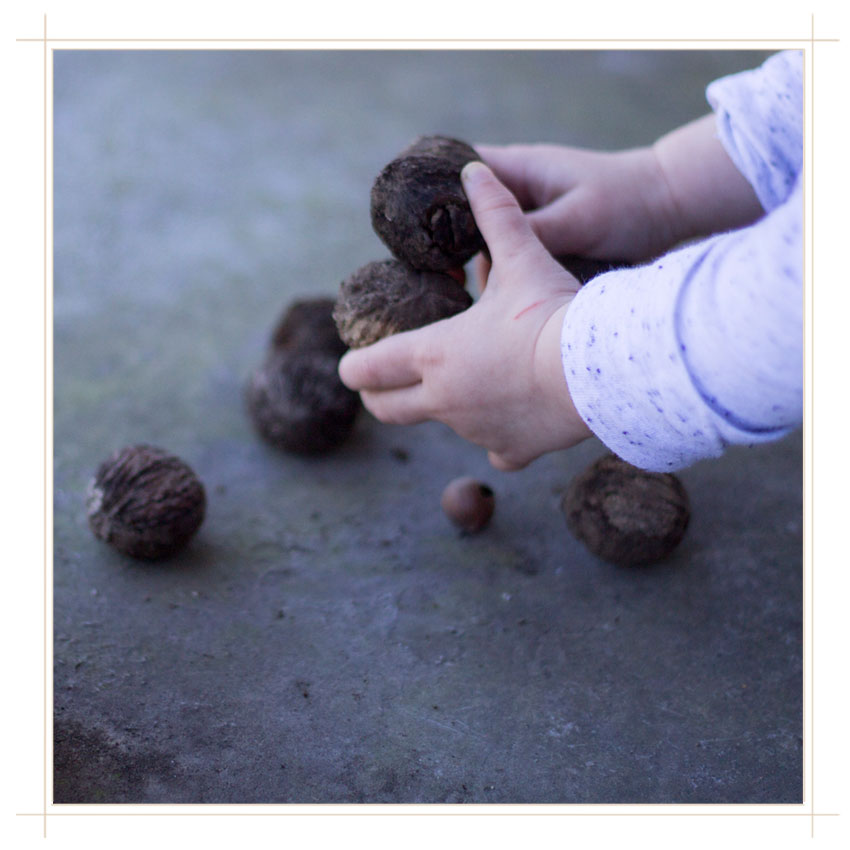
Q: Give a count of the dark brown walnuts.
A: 6